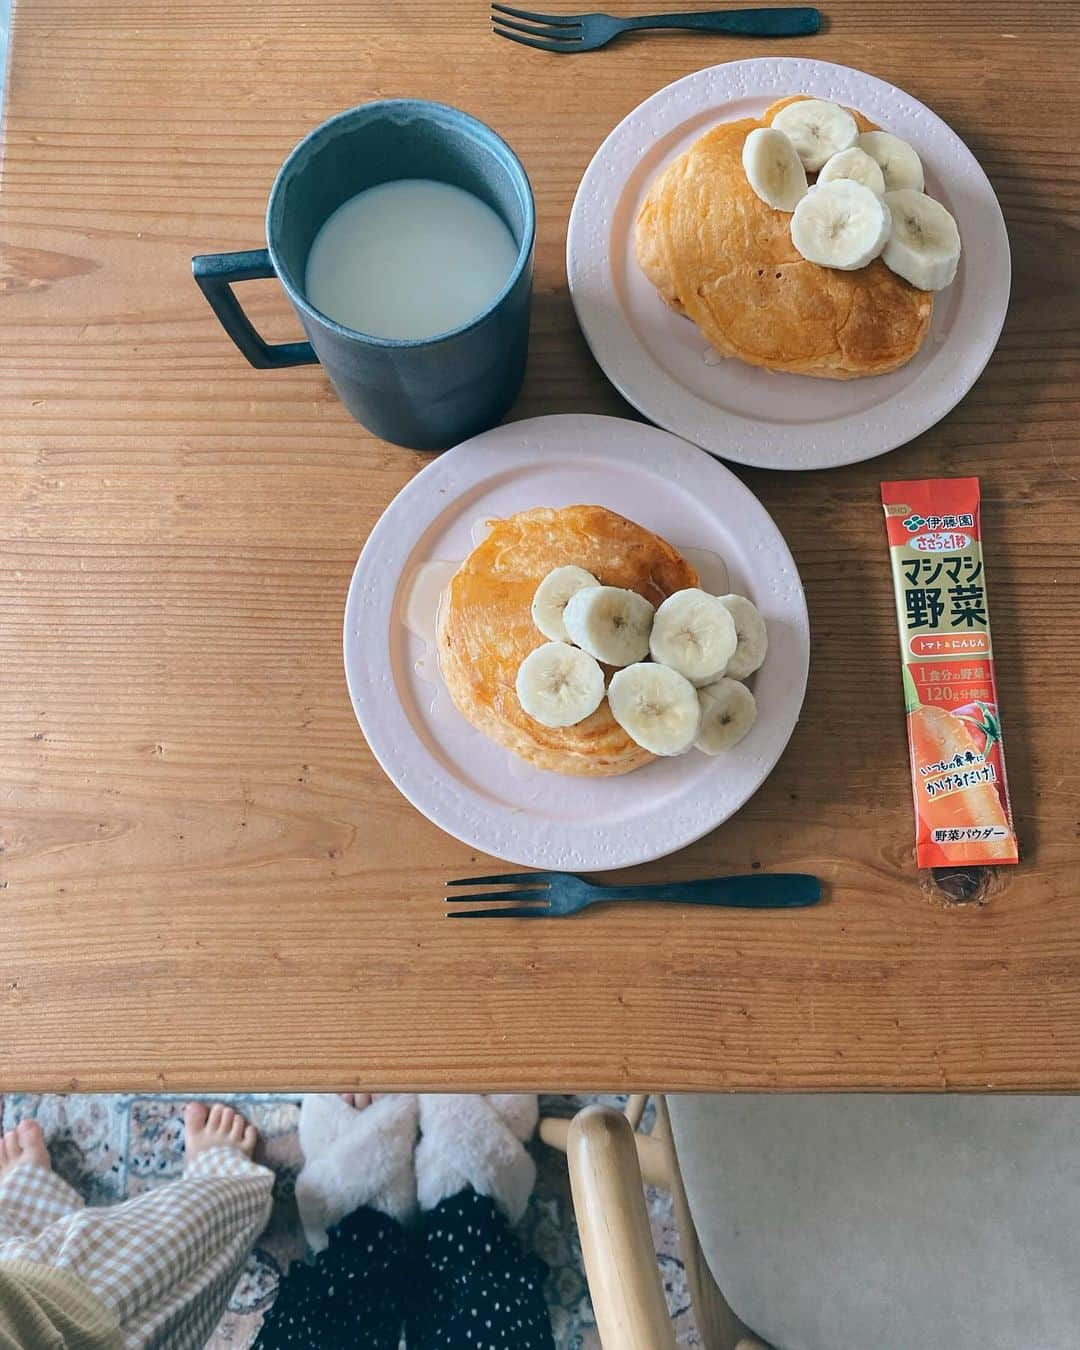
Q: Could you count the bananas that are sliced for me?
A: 13